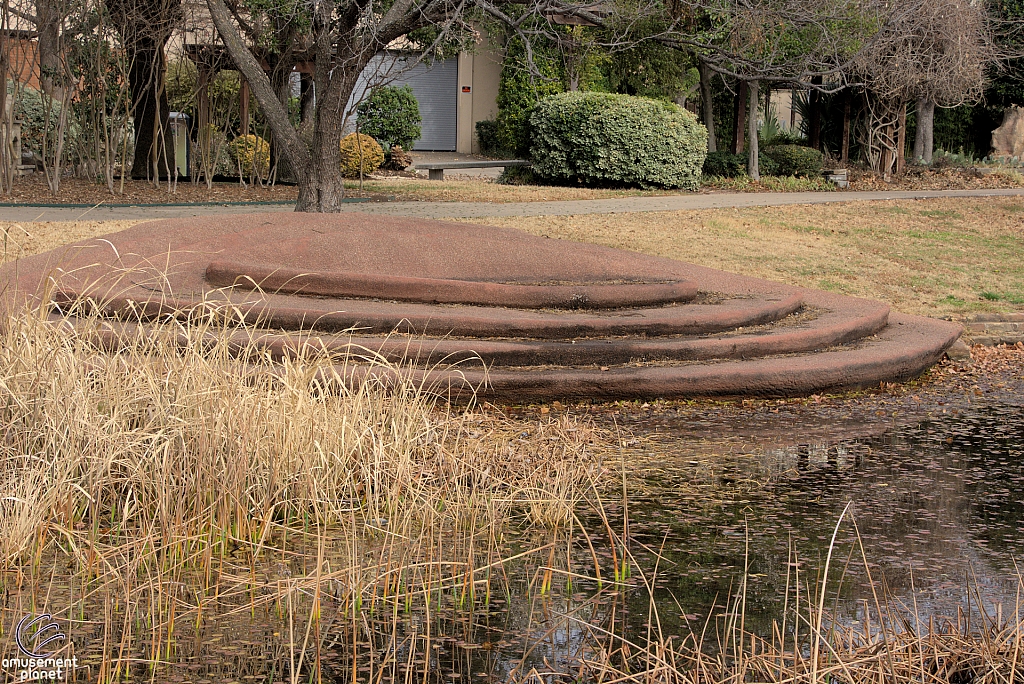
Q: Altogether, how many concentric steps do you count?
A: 4